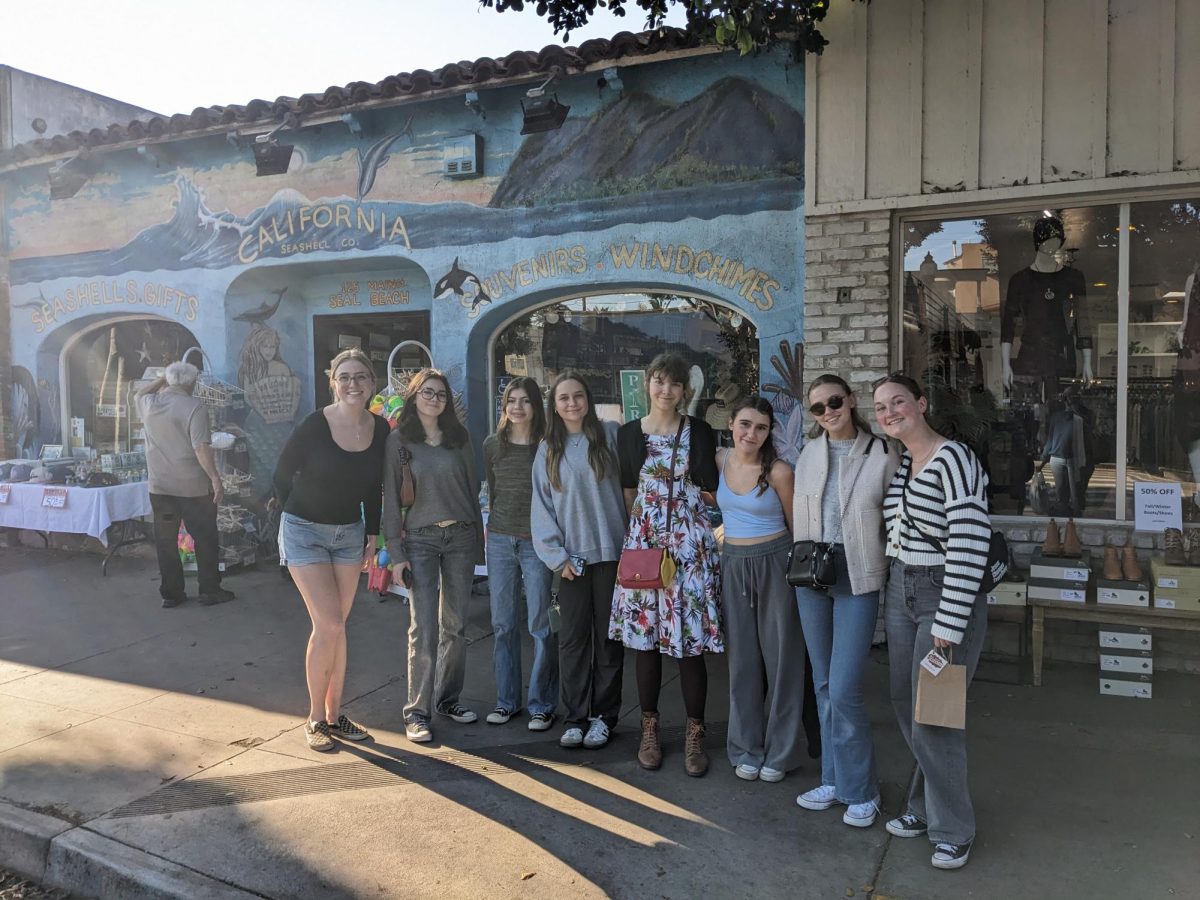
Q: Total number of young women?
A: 8